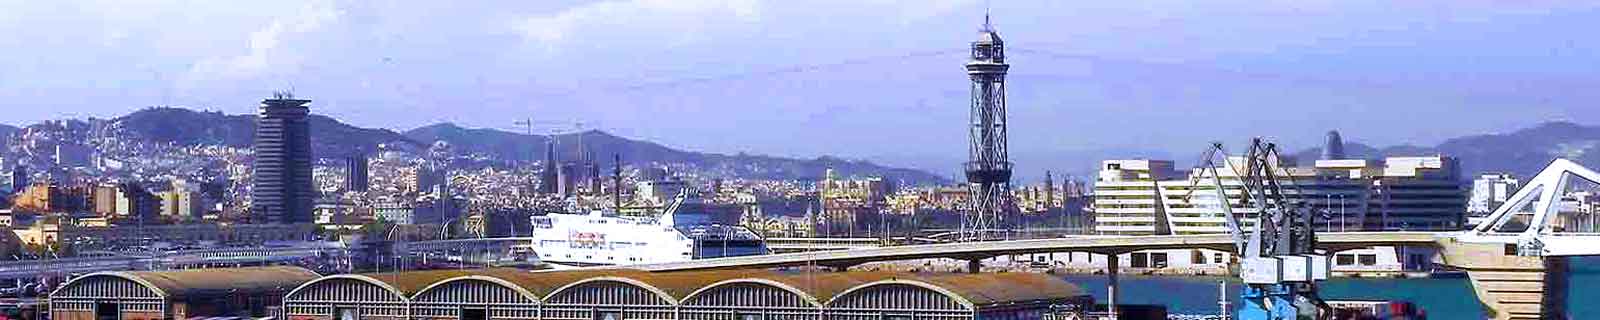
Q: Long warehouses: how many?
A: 6